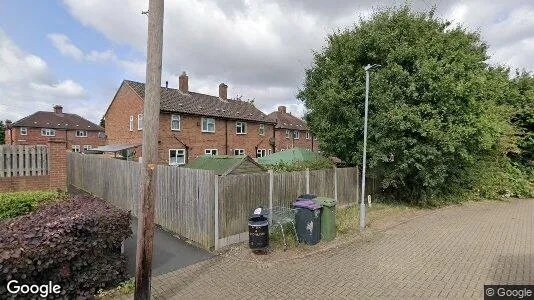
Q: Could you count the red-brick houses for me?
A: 3